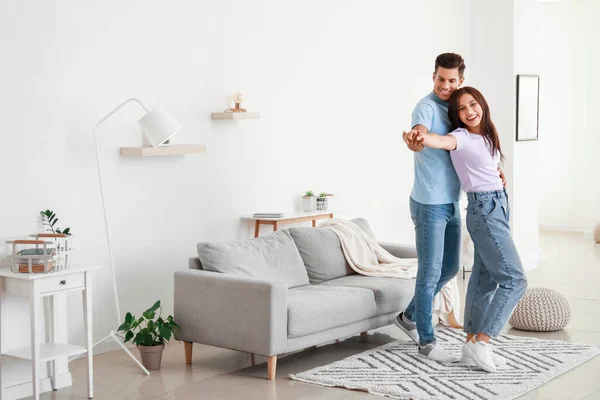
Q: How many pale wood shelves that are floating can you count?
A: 2